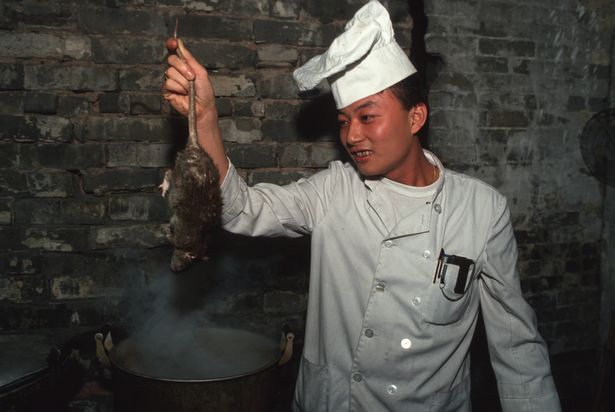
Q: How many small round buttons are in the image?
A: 9